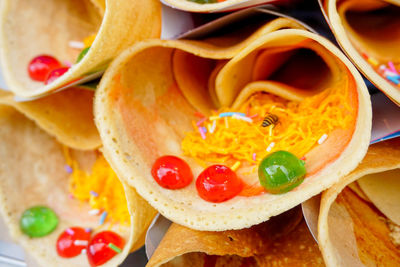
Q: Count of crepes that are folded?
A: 7